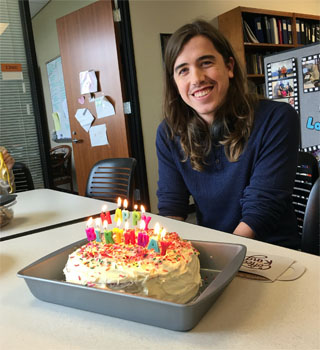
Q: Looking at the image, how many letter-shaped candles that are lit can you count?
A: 13